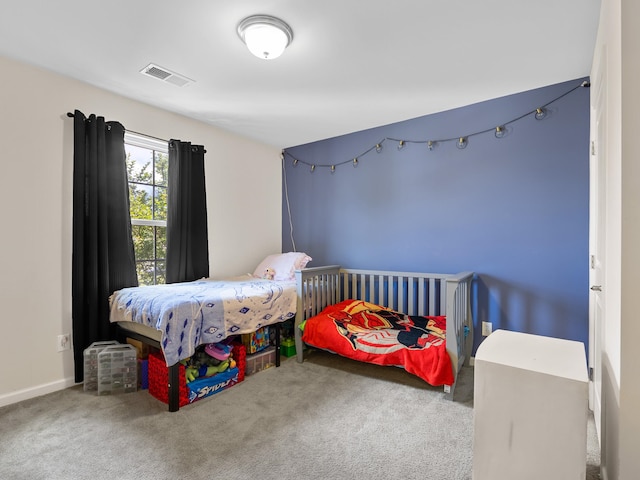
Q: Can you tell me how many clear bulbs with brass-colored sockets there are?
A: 10